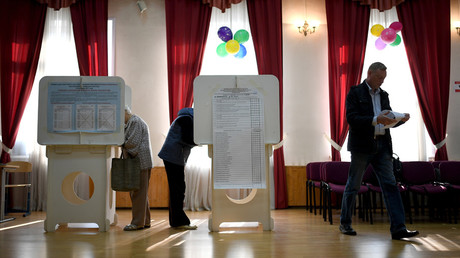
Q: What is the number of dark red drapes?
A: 6